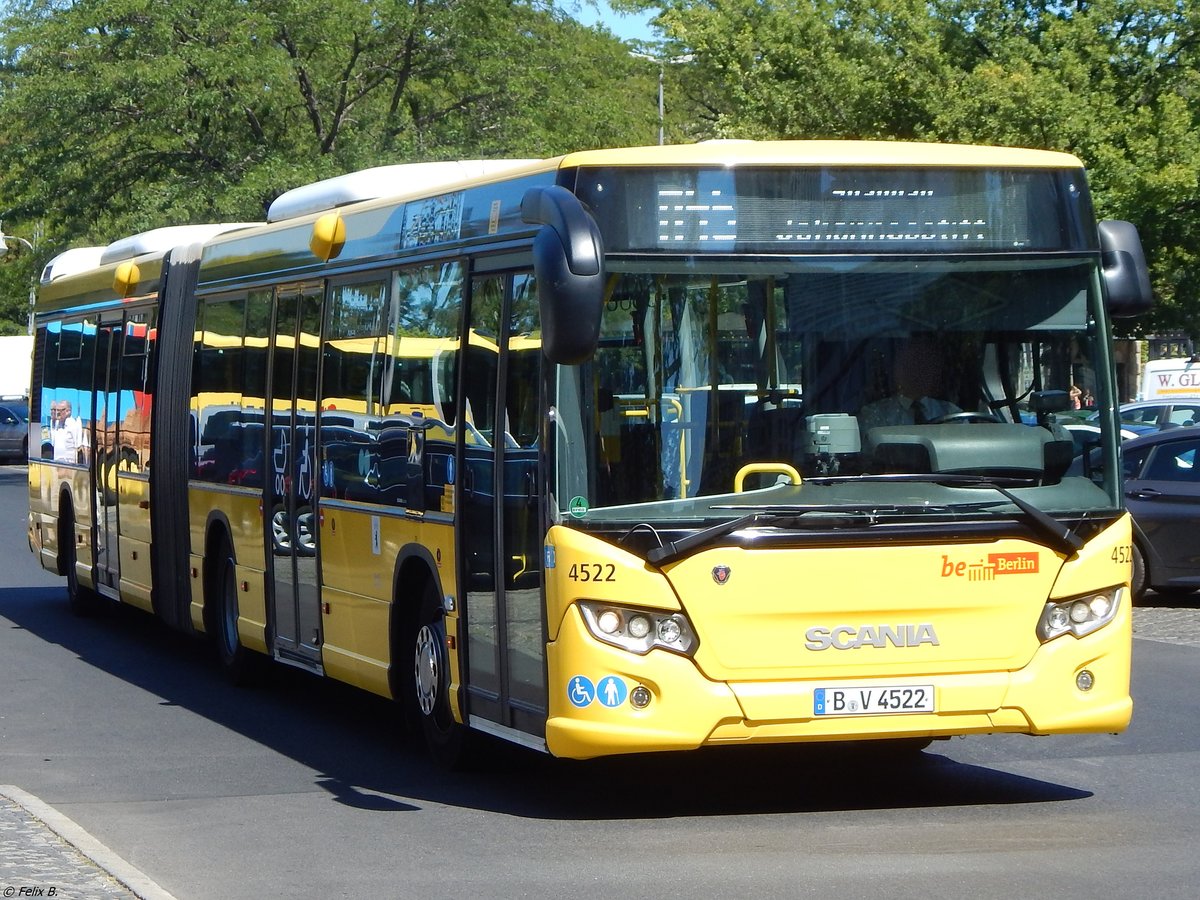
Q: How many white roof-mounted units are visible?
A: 3